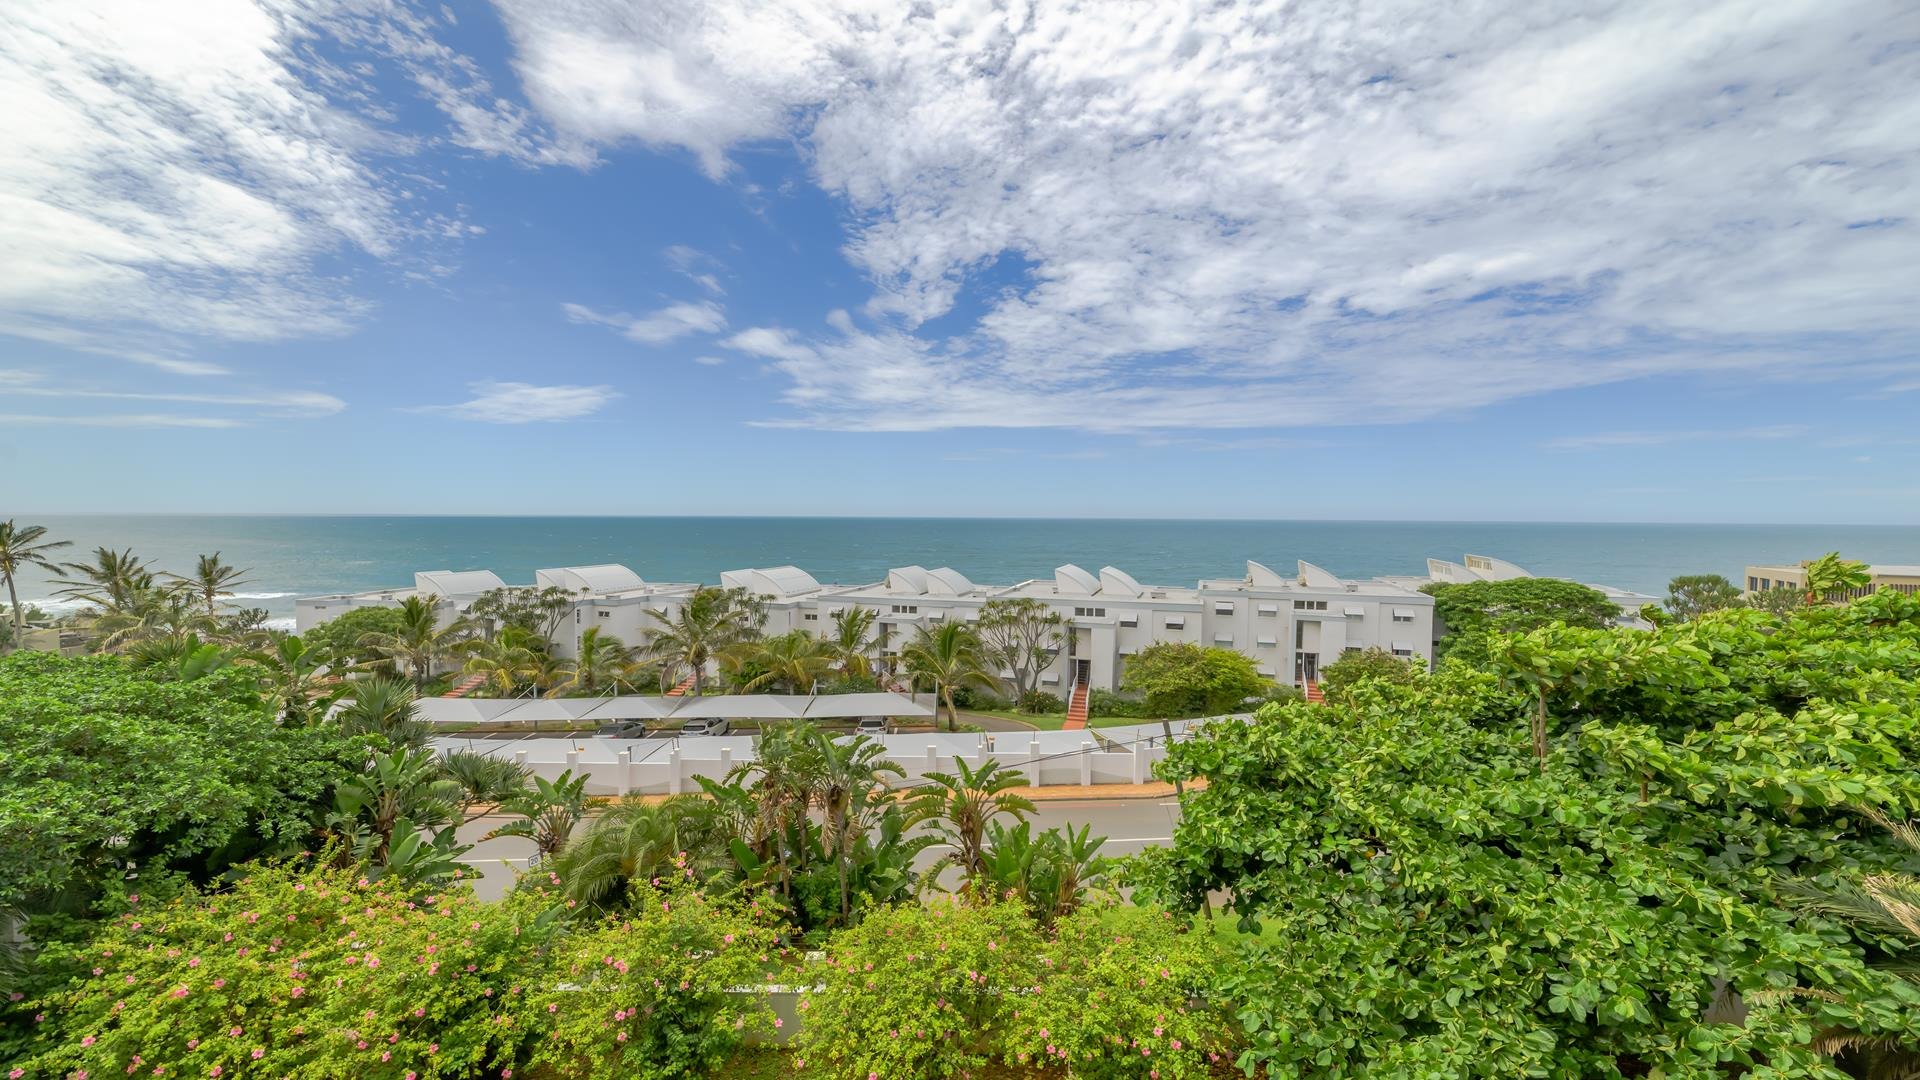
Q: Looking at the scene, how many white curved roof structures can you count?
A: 14